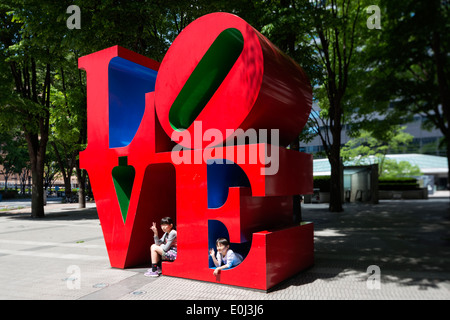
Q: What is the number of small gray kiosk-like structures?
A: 1